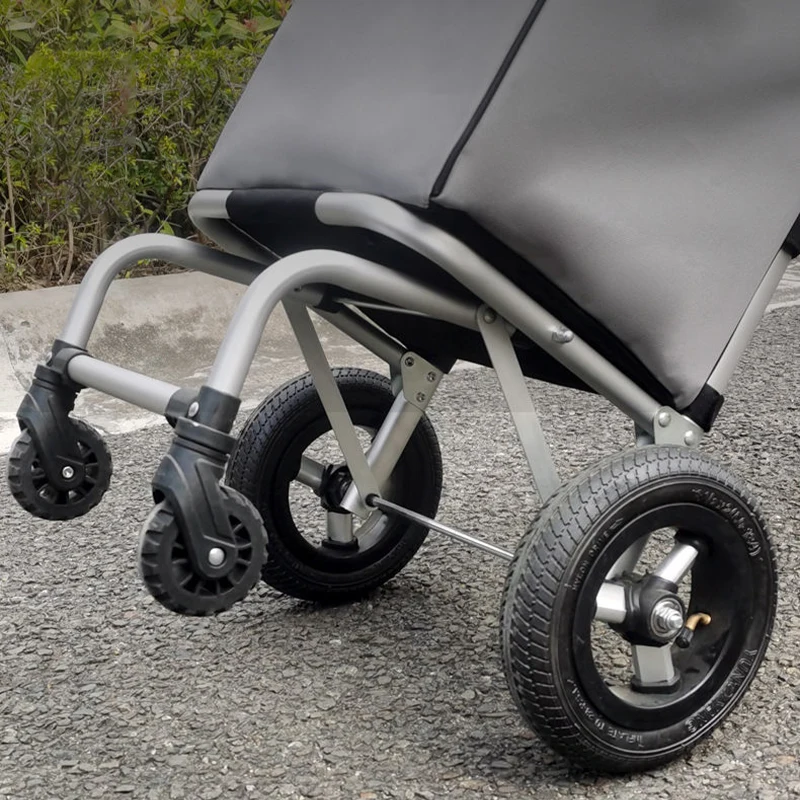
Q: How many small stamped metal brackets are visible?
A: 2